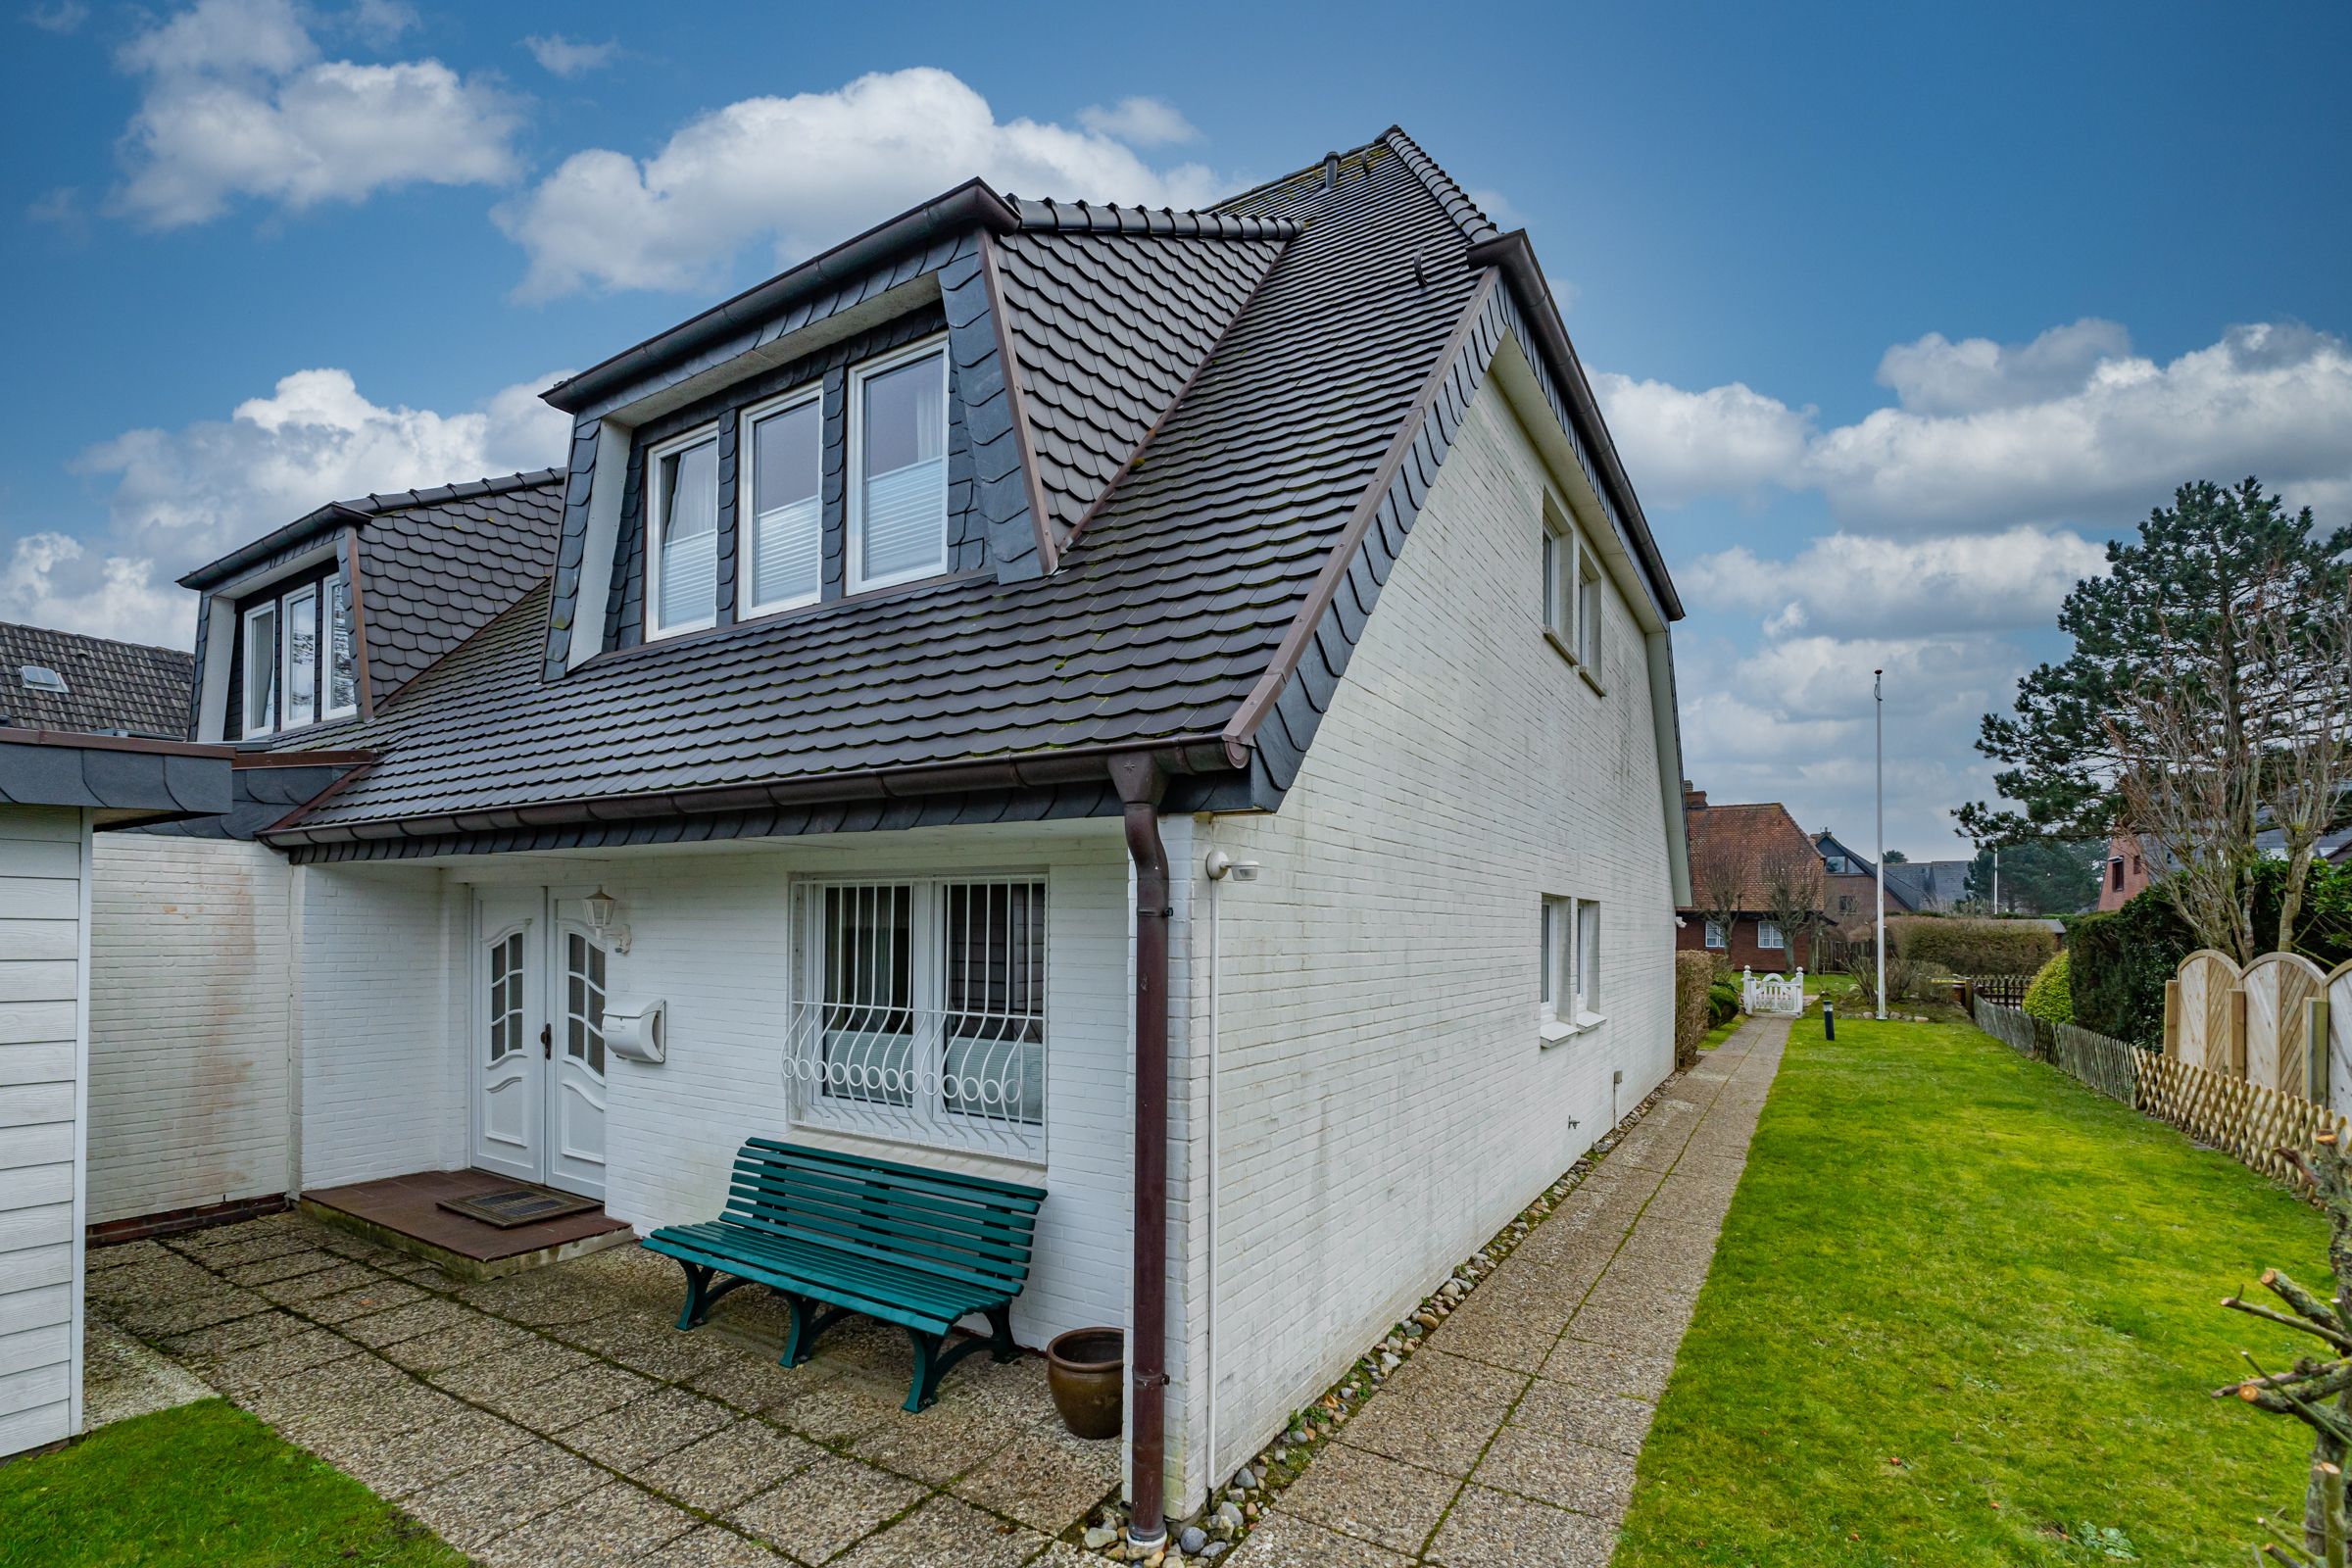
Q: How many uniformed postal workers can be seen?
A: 0